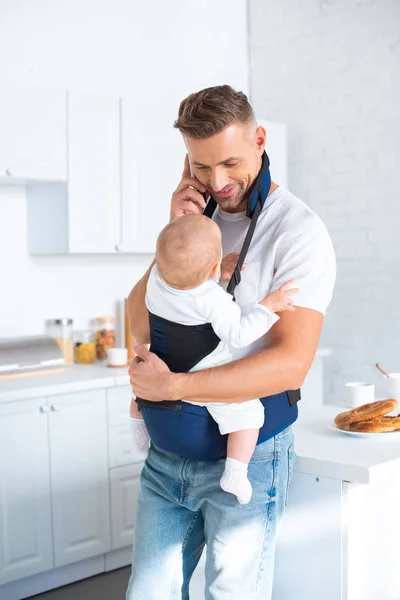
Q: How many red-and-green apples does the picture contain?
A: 0